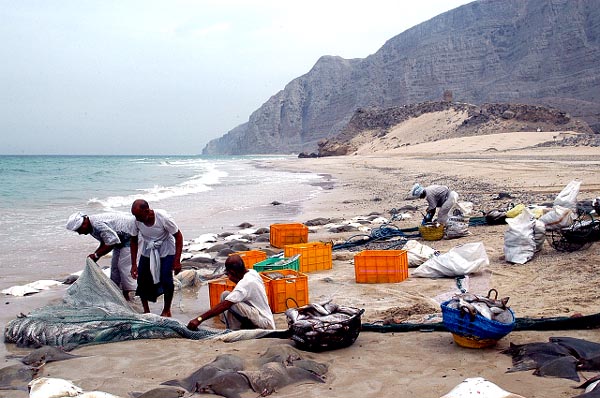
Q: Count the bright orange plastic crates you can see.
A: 6